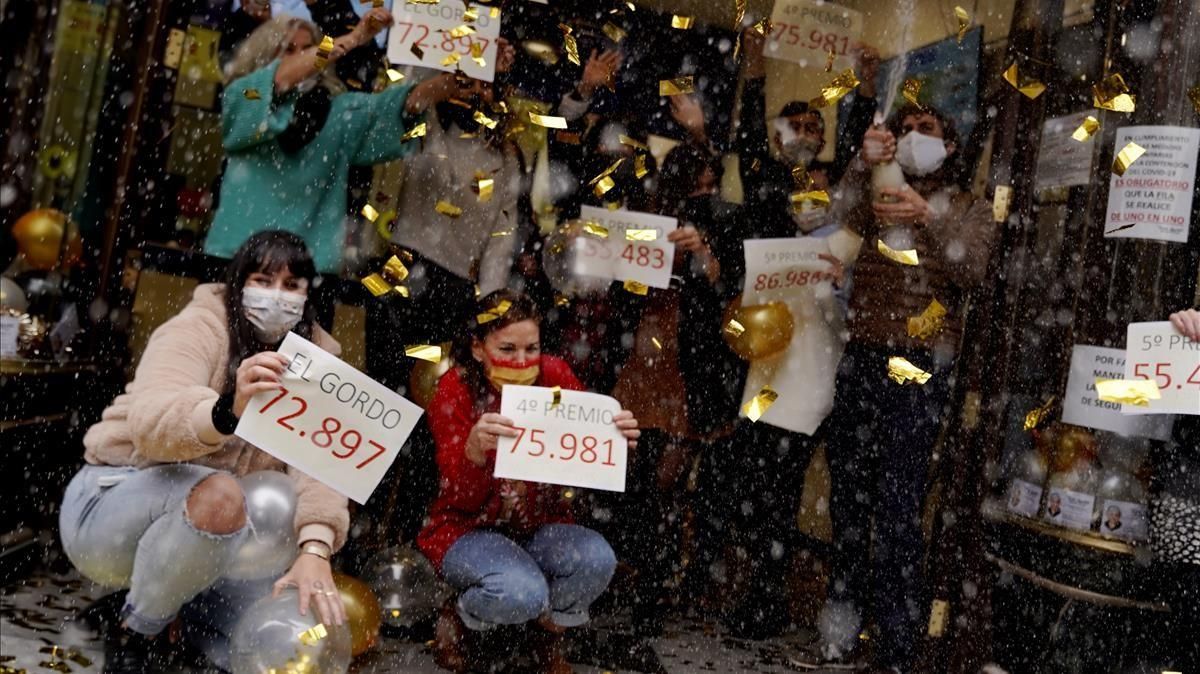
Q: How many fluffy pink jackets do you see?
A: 1